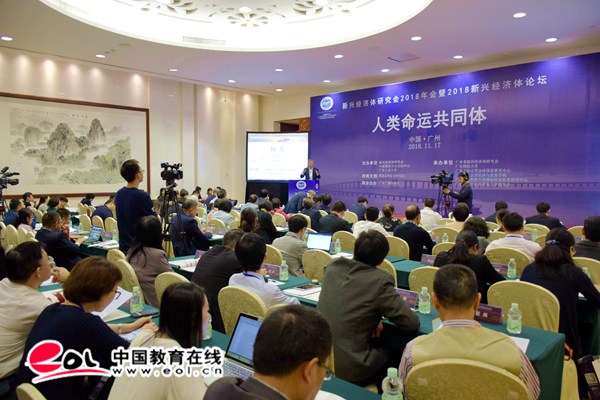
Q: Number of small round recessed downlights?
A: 13